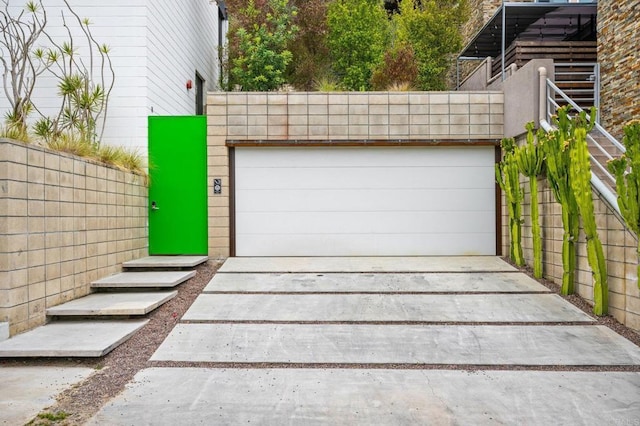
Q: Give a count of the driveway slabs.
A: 5